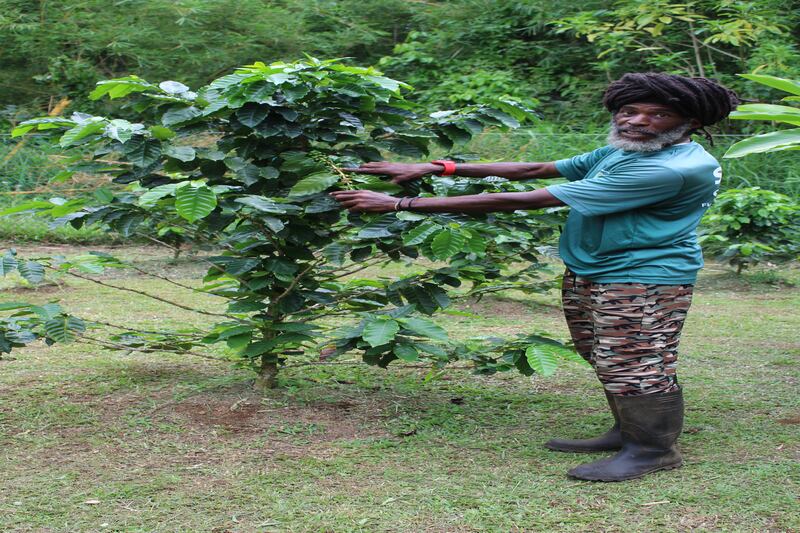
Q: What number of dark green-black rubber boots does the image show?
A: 2